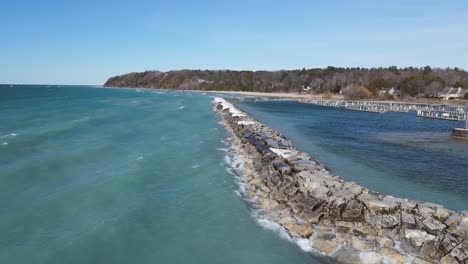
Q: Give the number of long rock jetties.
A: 1